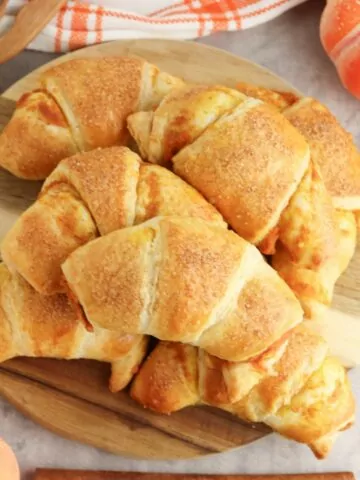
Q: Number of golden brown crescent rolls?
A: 7